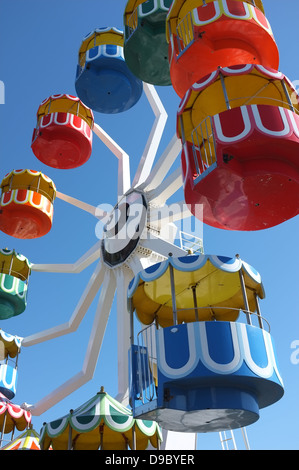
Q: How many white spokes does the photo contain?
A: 12